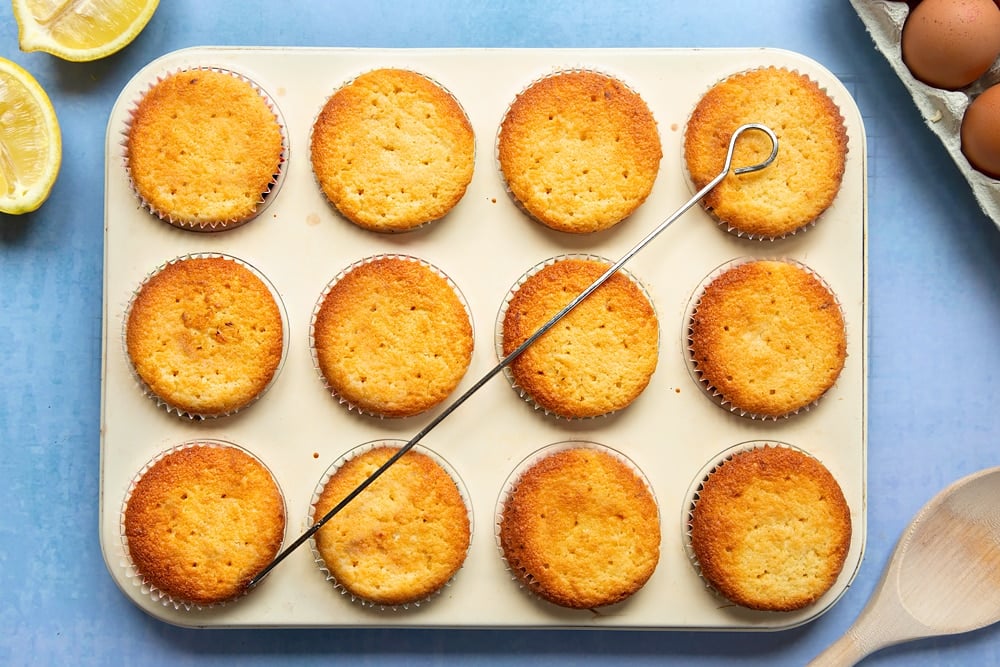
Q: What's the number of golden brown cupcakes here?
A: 12